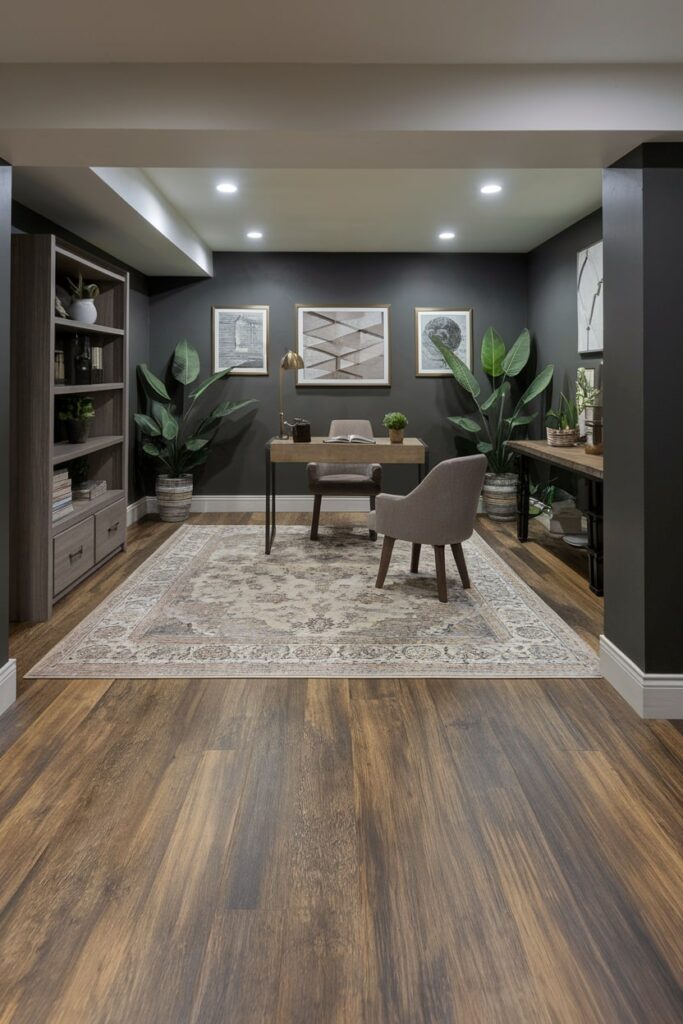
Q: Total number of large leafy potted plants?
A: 2